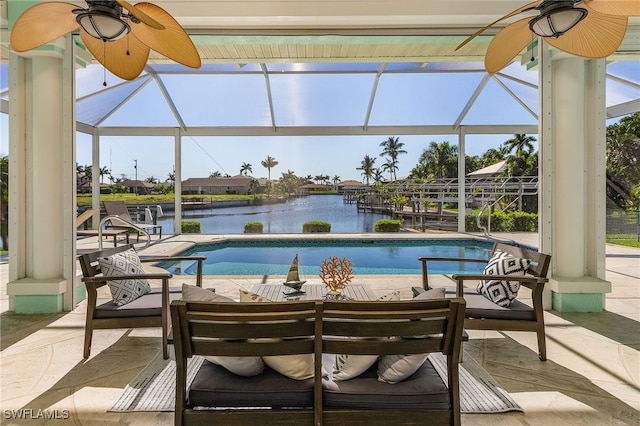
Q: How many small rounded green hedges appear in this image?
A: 4